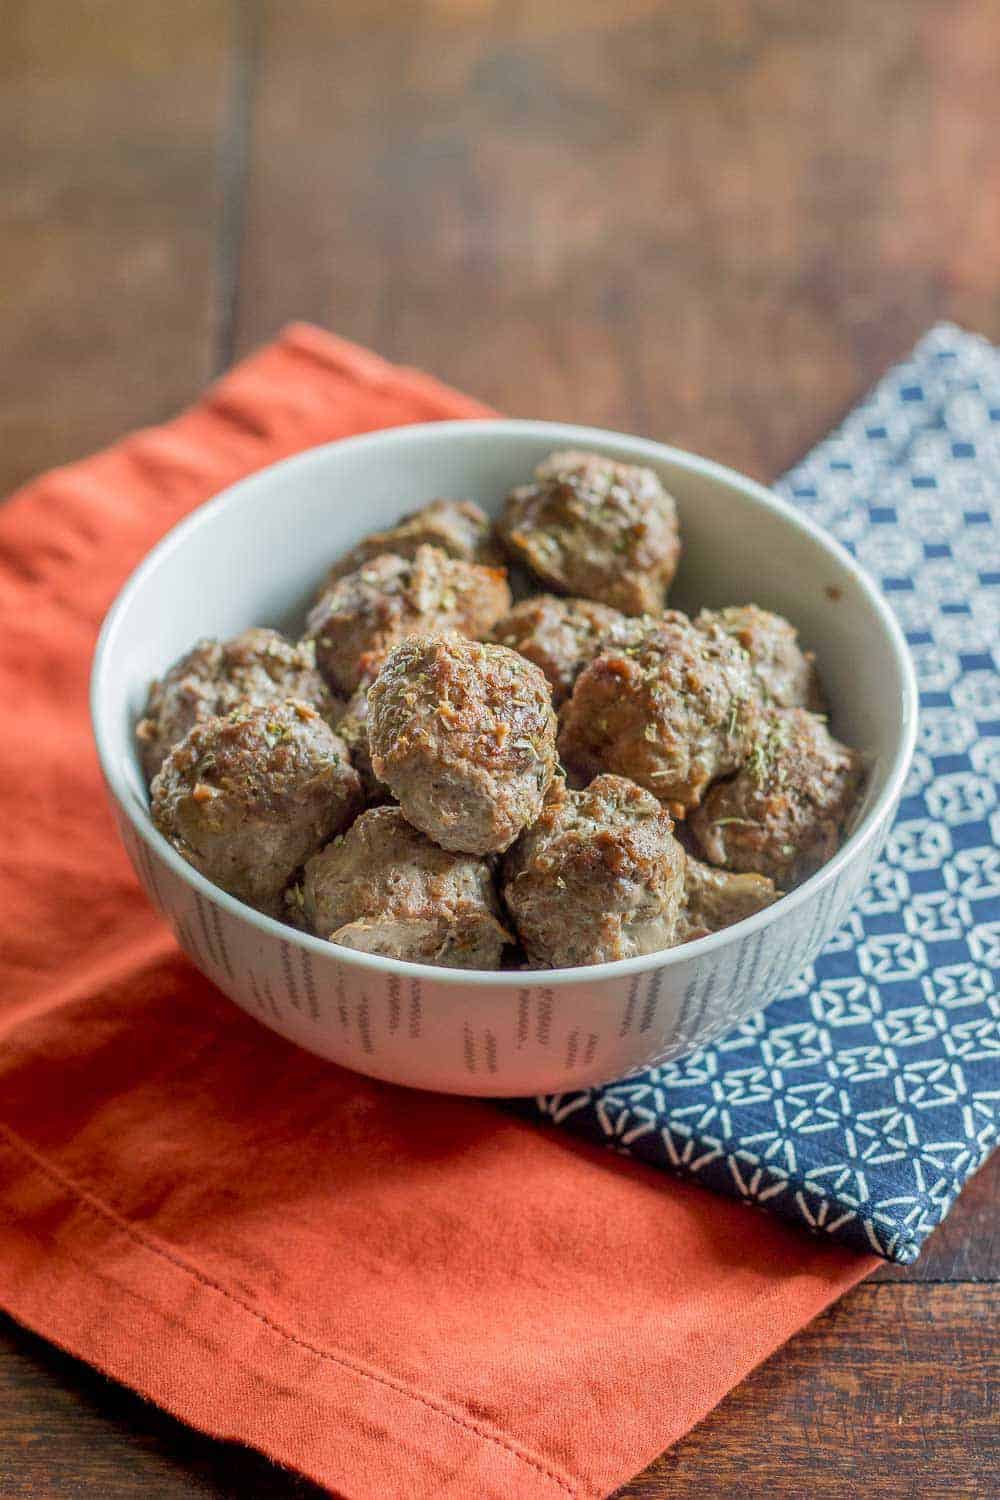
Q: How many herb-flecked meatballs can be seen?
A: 14